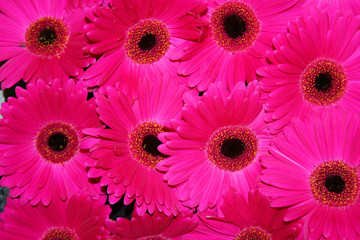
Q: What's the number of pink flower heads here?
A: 11